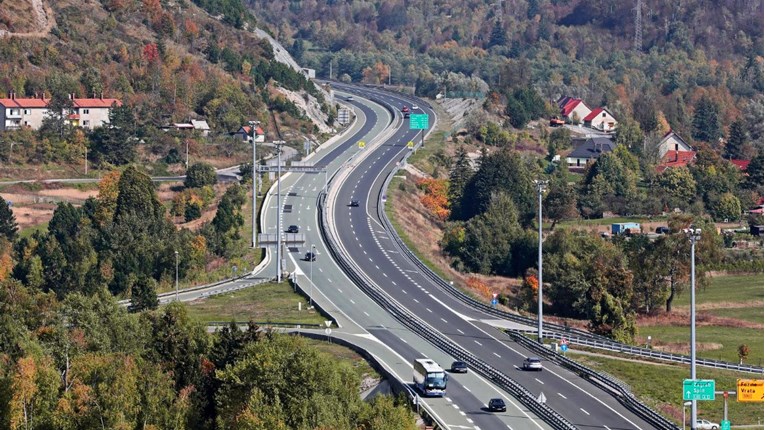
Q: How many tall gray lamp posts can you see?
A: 4